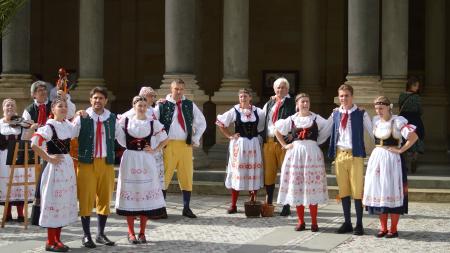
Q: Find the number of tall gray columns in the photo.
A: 6